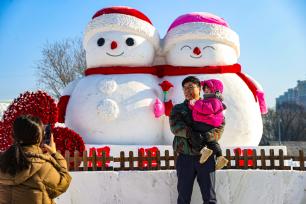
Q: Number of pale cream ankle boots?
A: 2